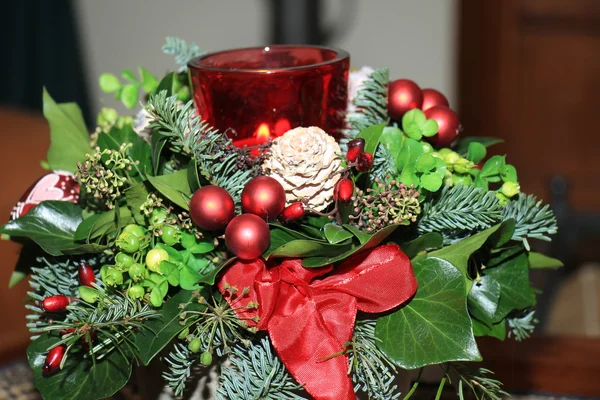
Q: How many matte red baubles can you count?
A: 6